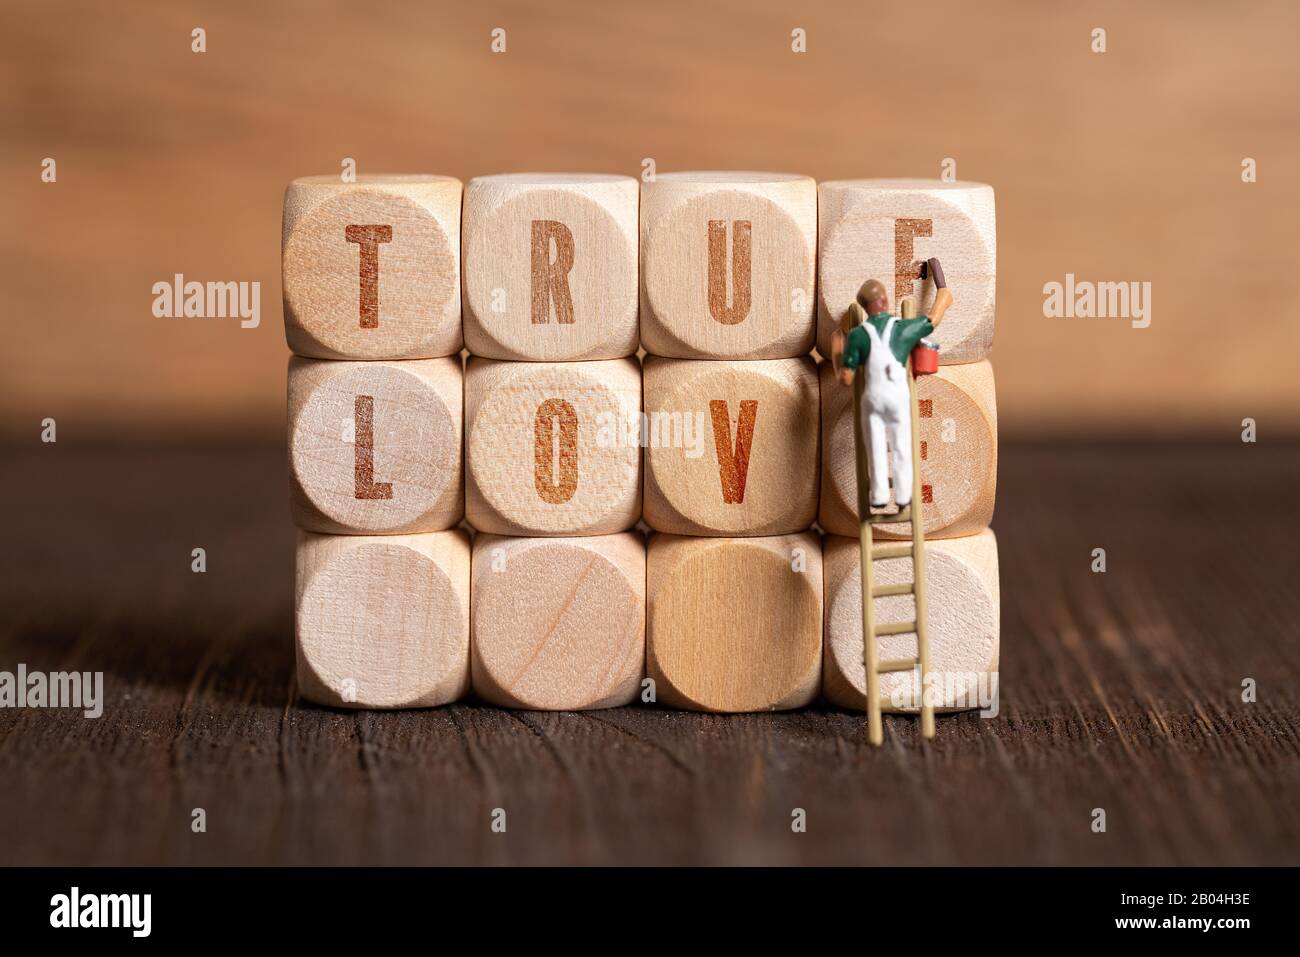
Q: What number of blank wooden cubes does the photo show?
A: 4